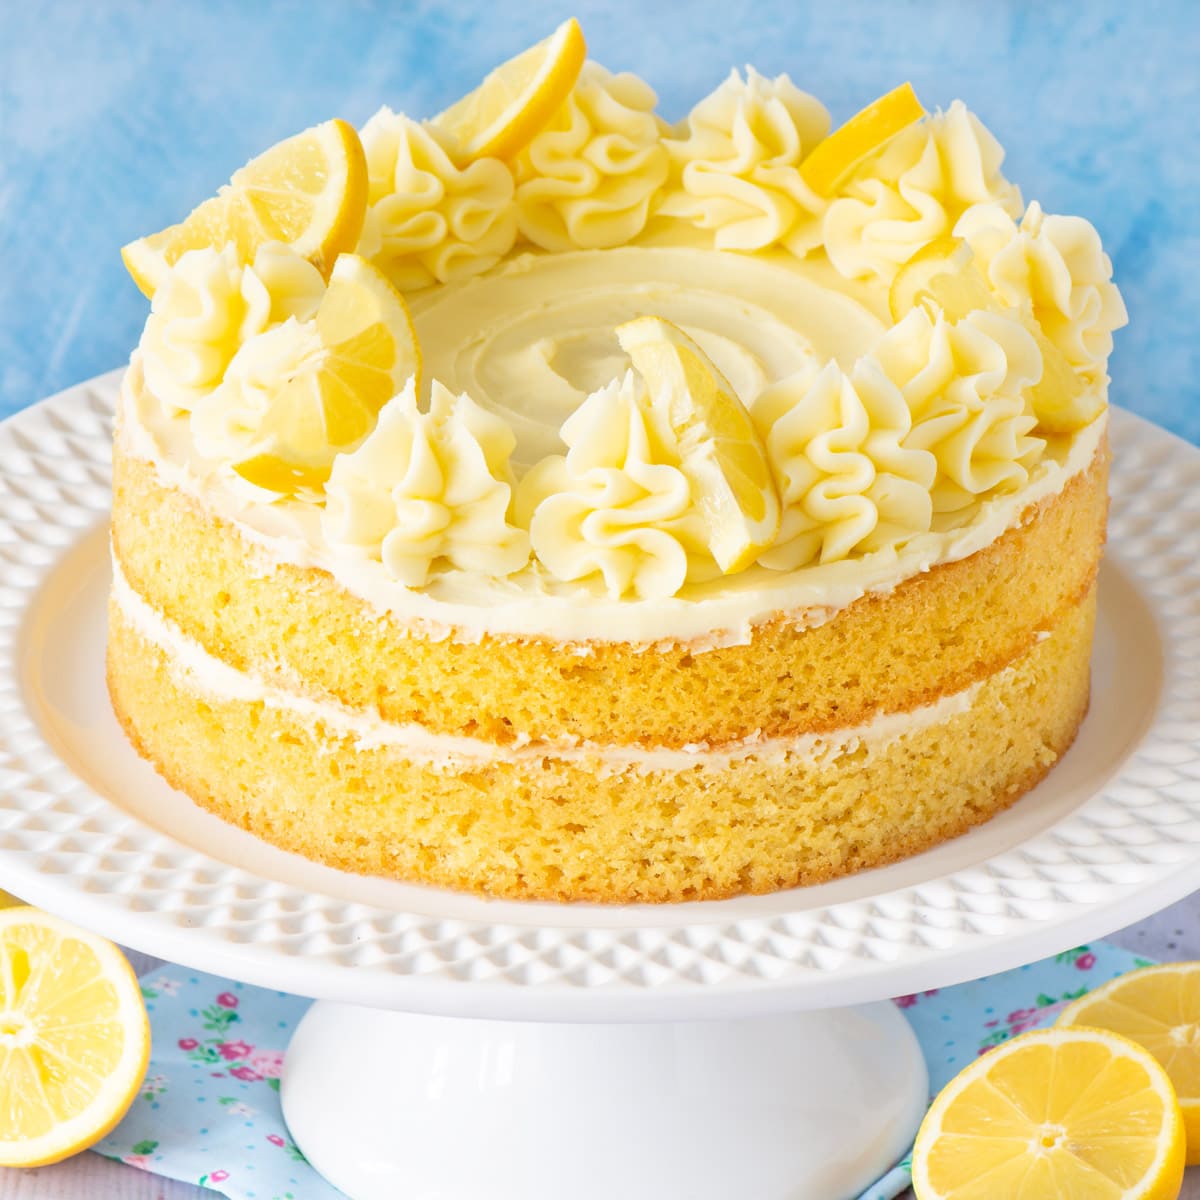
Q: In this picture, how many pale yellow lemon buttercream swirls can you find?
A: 11